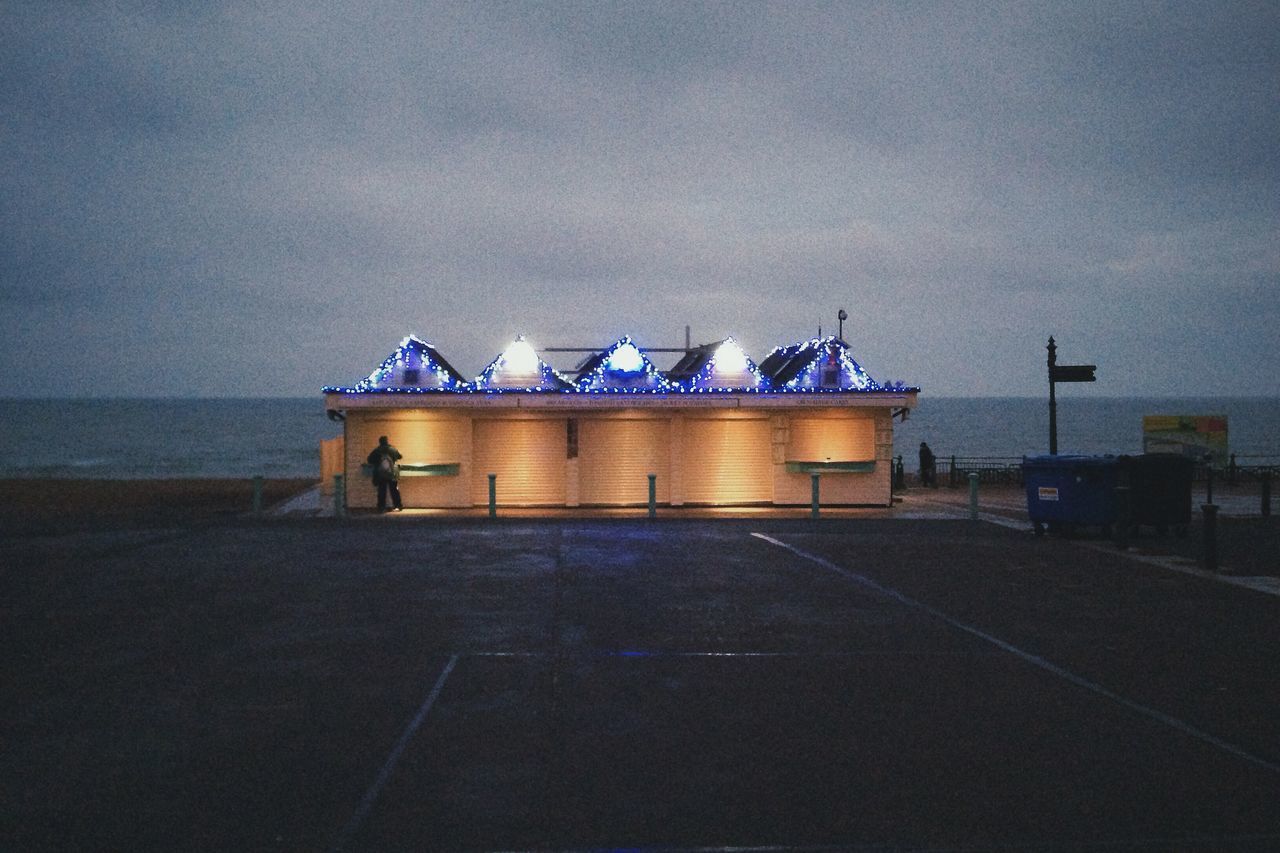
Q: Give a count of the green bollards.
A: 6